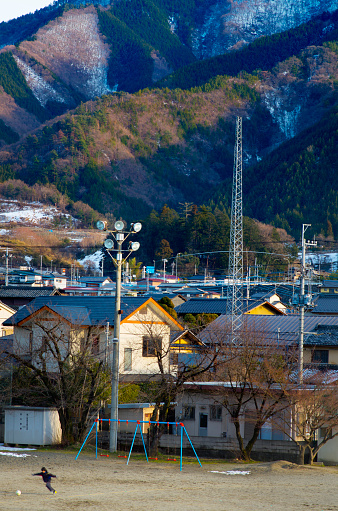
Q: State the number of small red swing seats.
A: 4